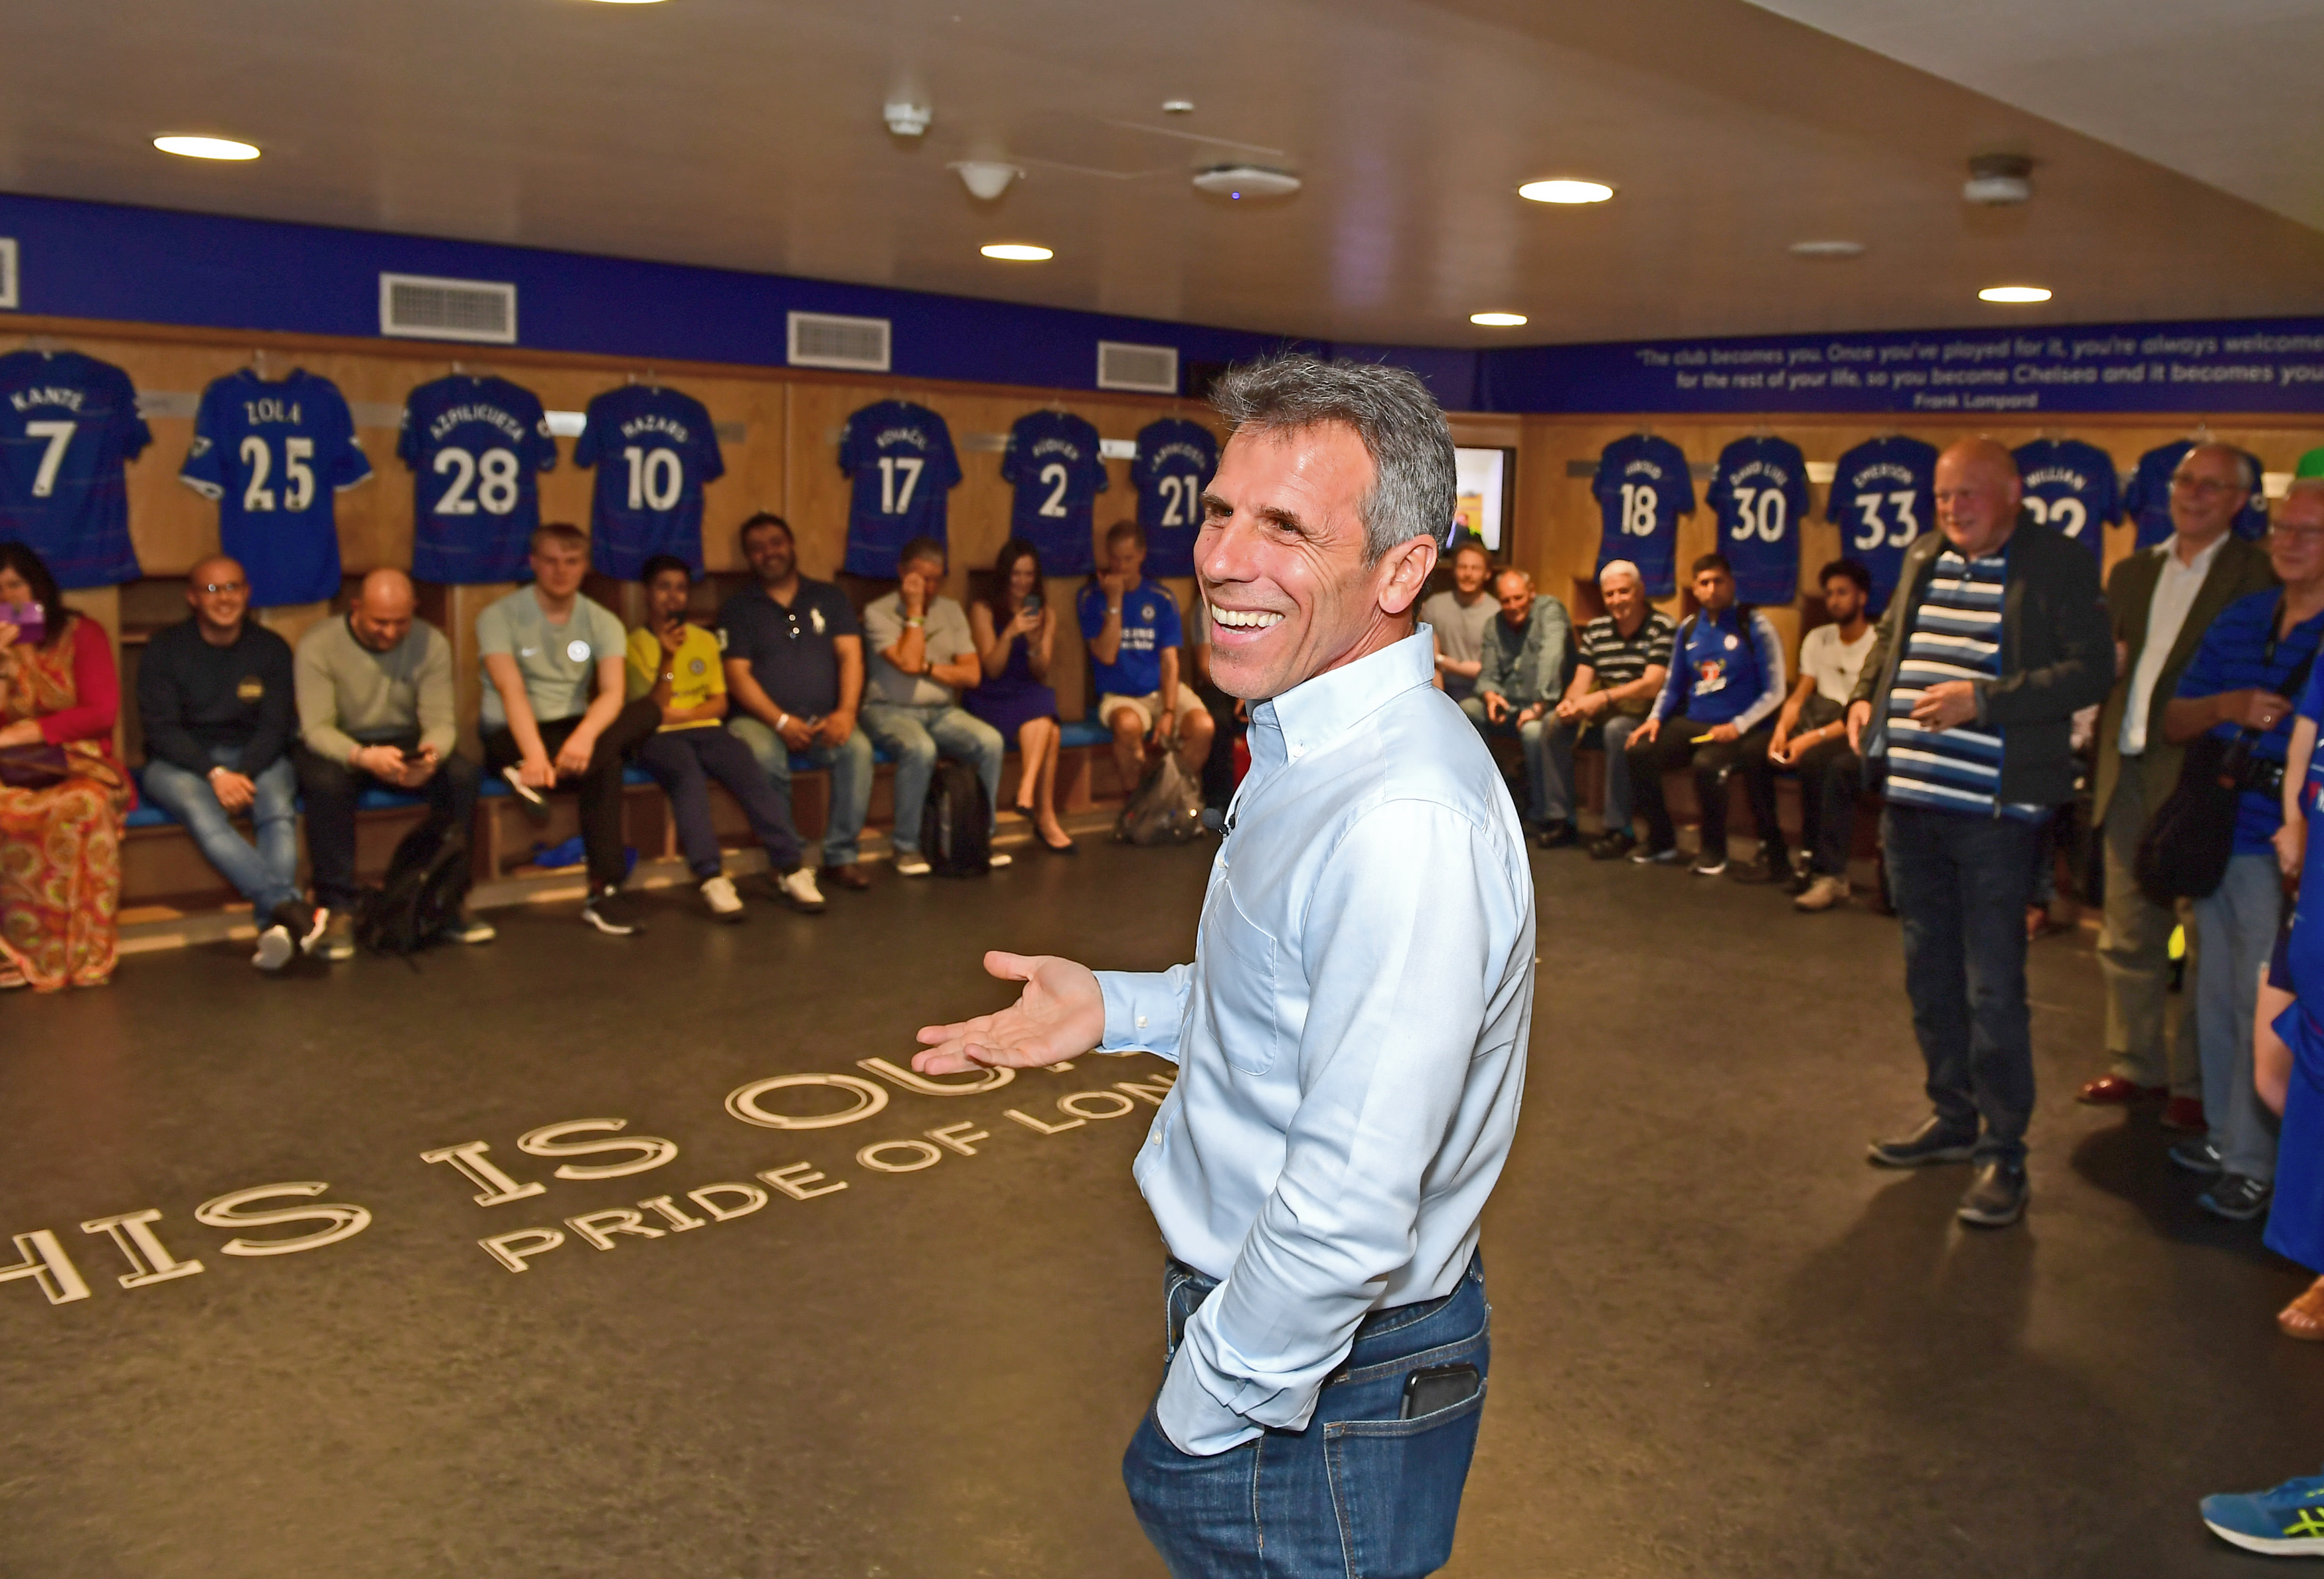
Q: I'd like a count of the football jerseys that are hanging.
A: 12